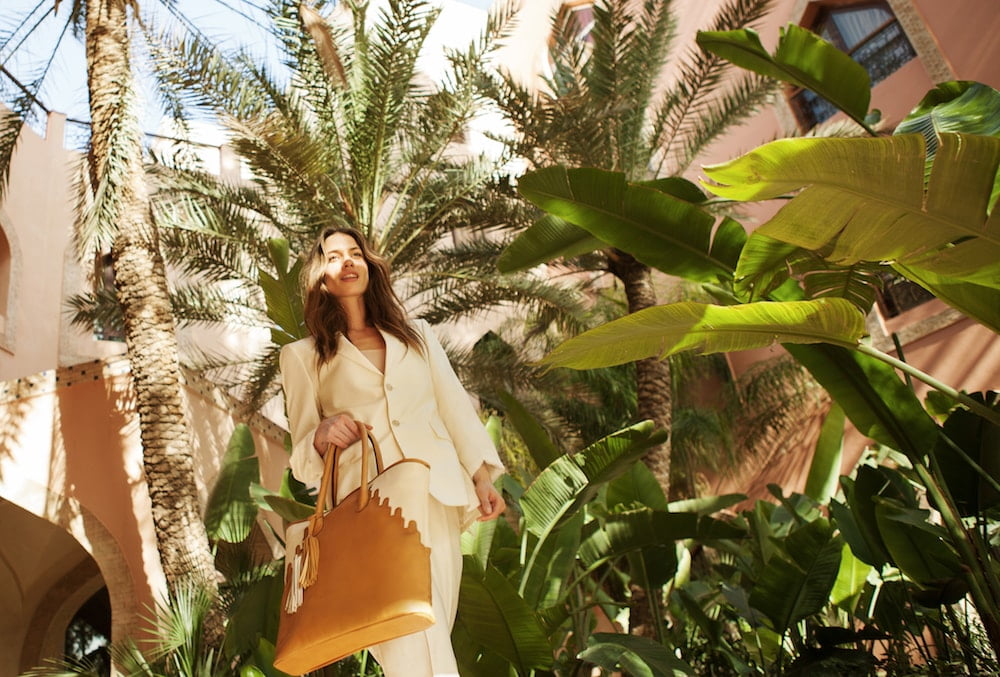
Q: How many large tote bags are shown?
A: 1